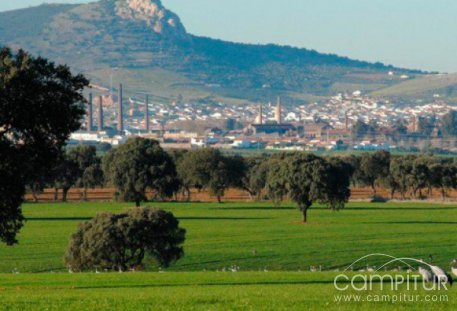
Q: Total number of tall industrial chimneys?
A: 6